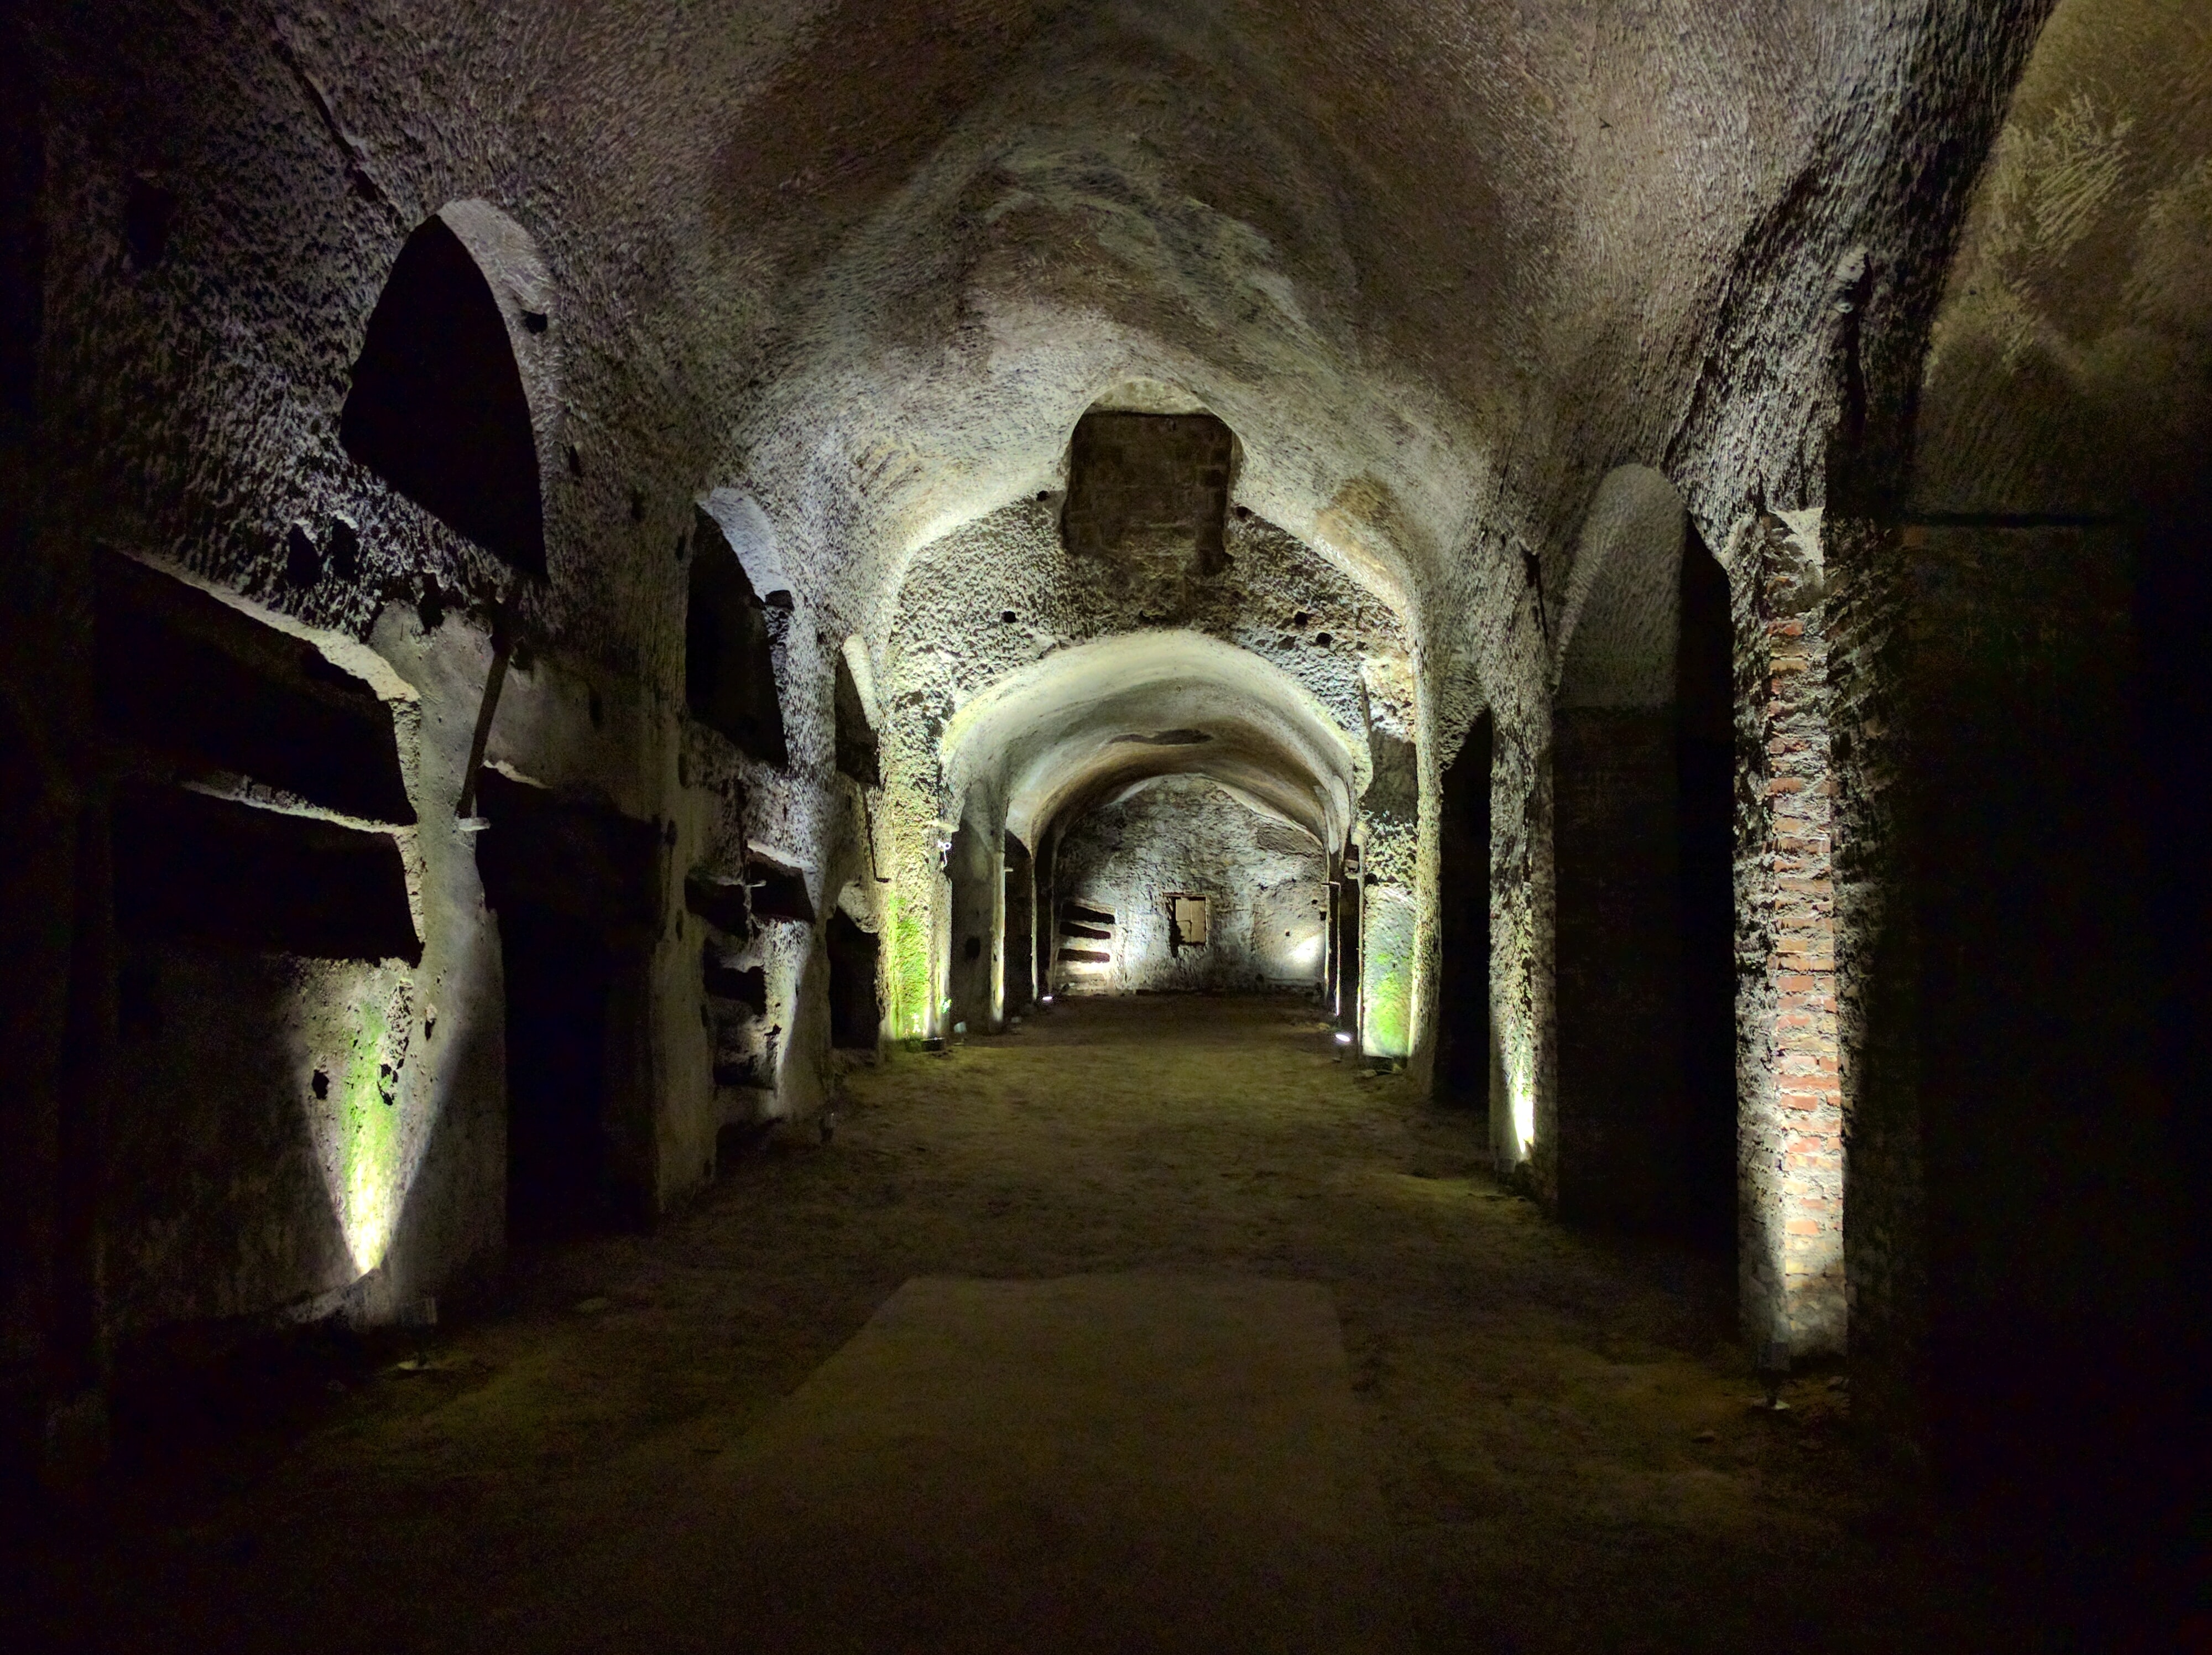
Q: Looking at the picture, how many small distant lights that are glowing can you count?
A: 2